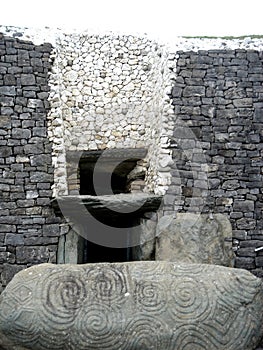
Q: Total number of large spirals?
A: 5